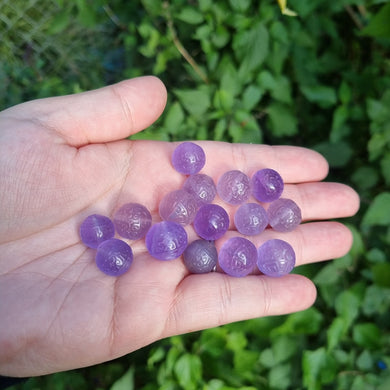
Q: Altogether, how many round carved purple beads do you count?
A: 15